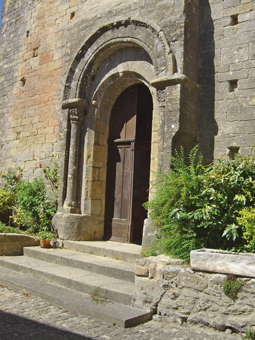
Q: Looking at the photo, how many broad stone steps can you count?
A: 4